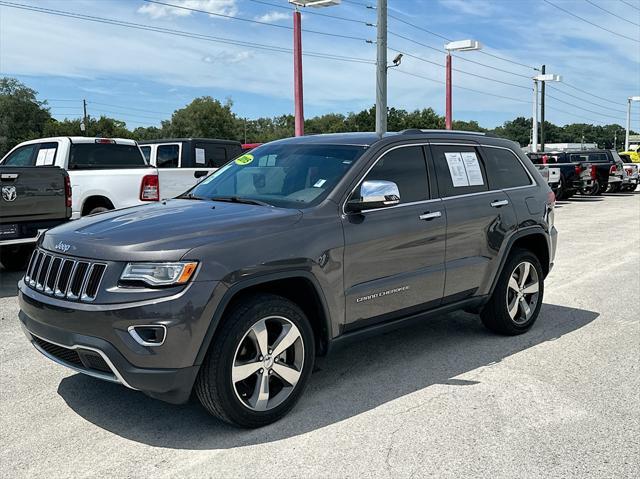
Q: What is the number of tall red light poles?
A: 2